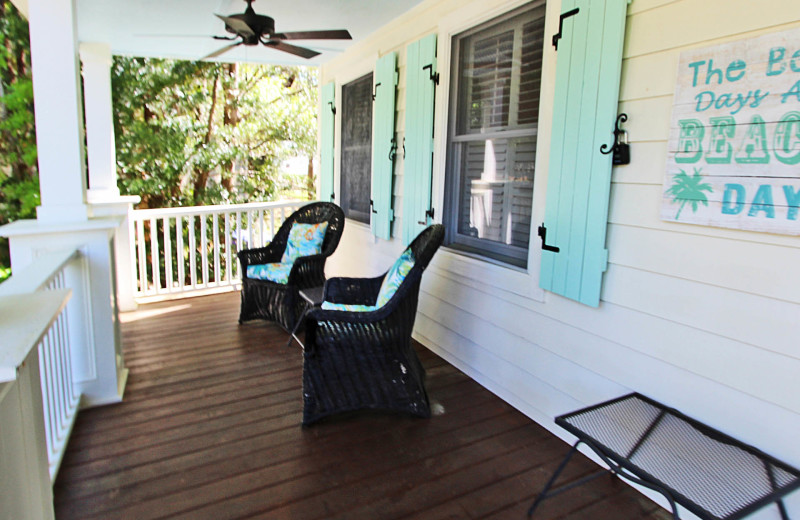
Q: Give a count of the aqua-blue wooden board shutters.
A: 4